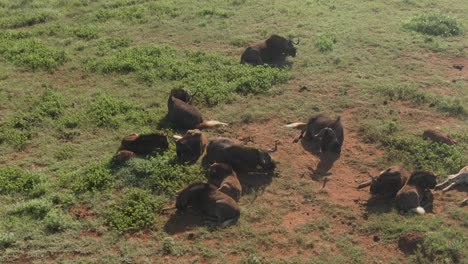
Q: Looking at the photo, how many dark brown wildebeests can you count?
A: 10